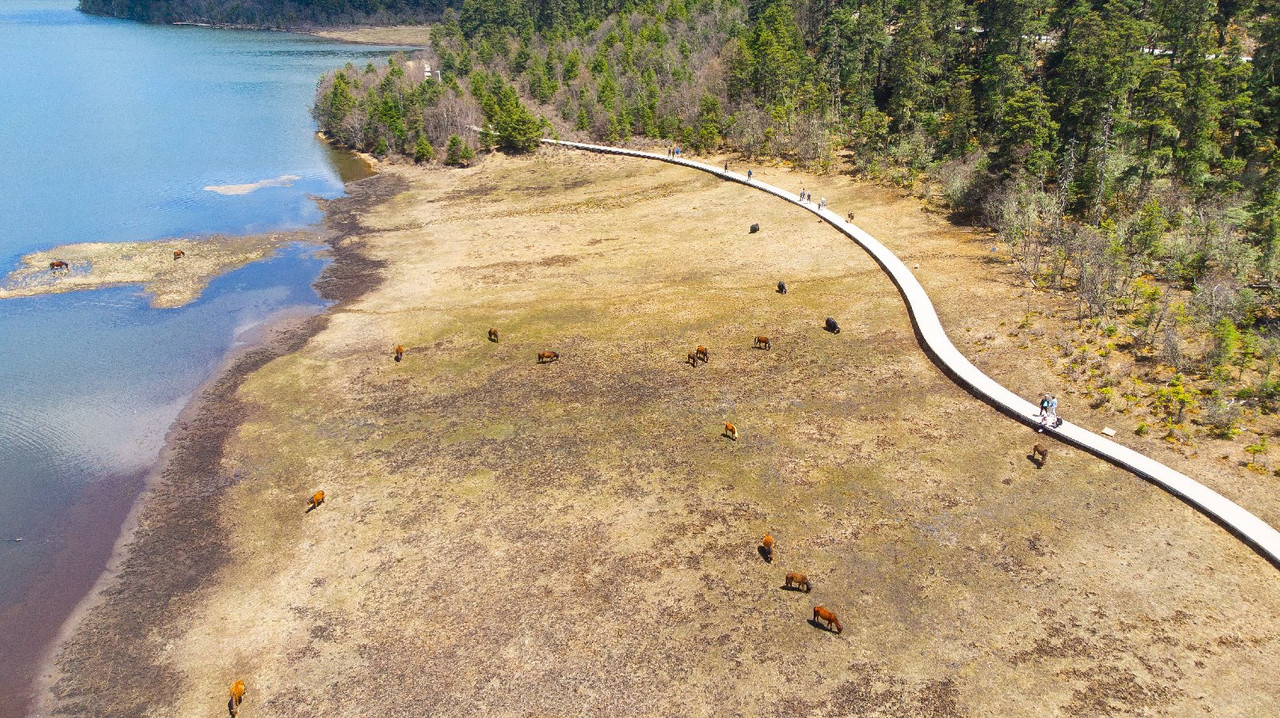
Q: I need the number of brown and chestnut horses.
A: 15